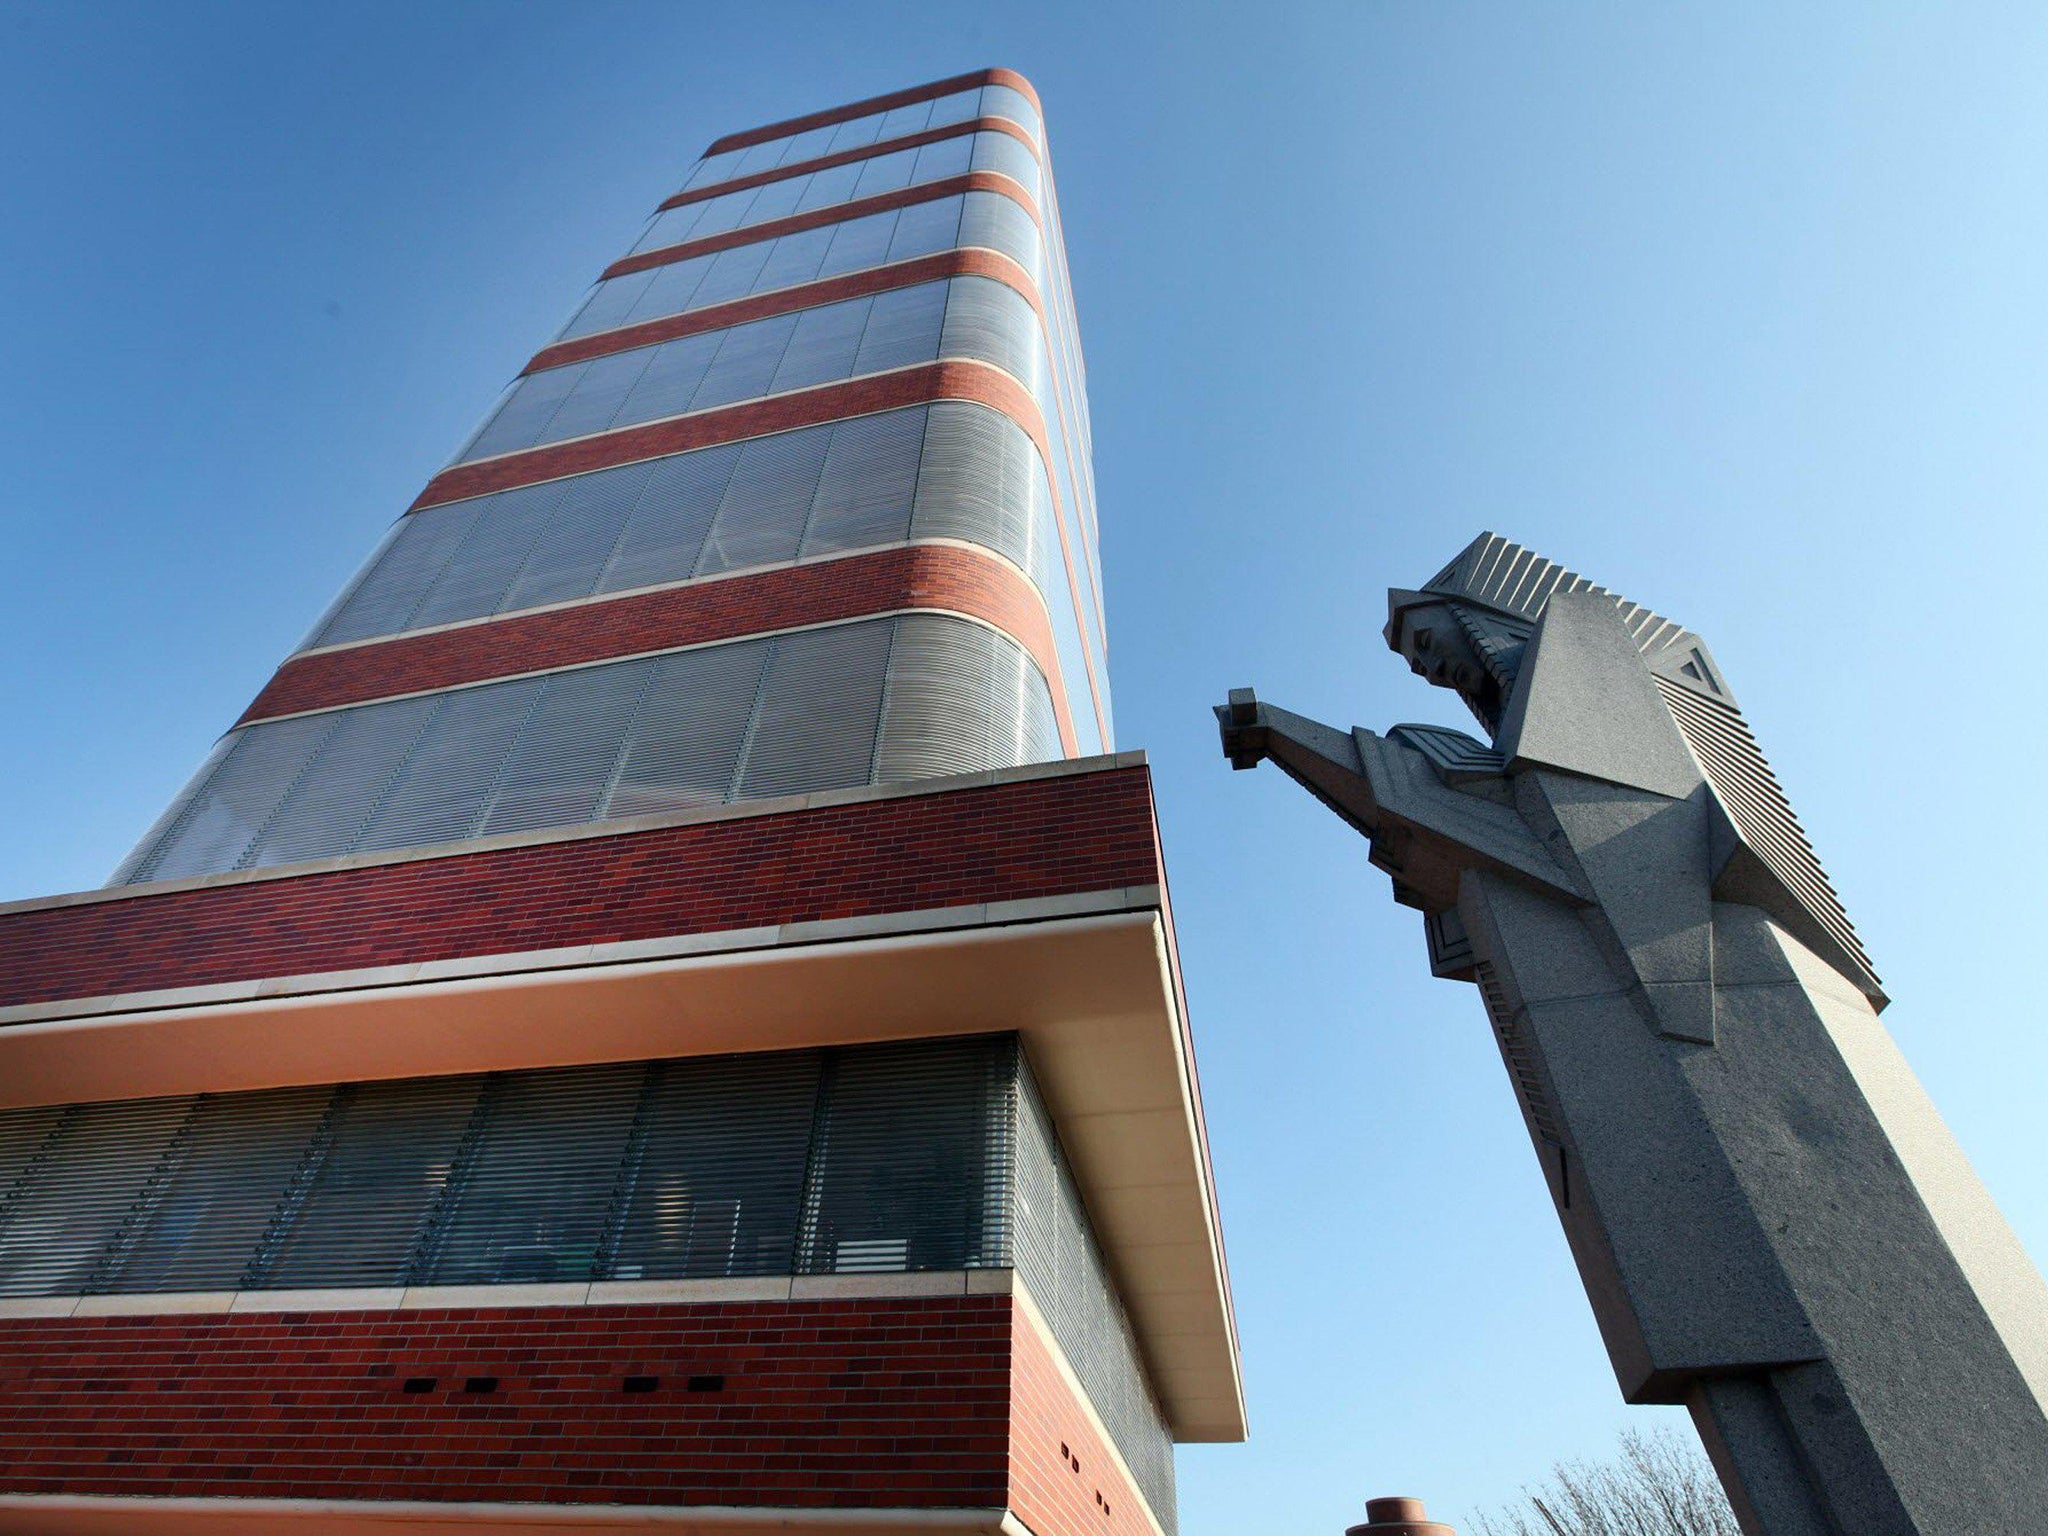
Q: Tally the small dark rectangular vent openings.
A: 8